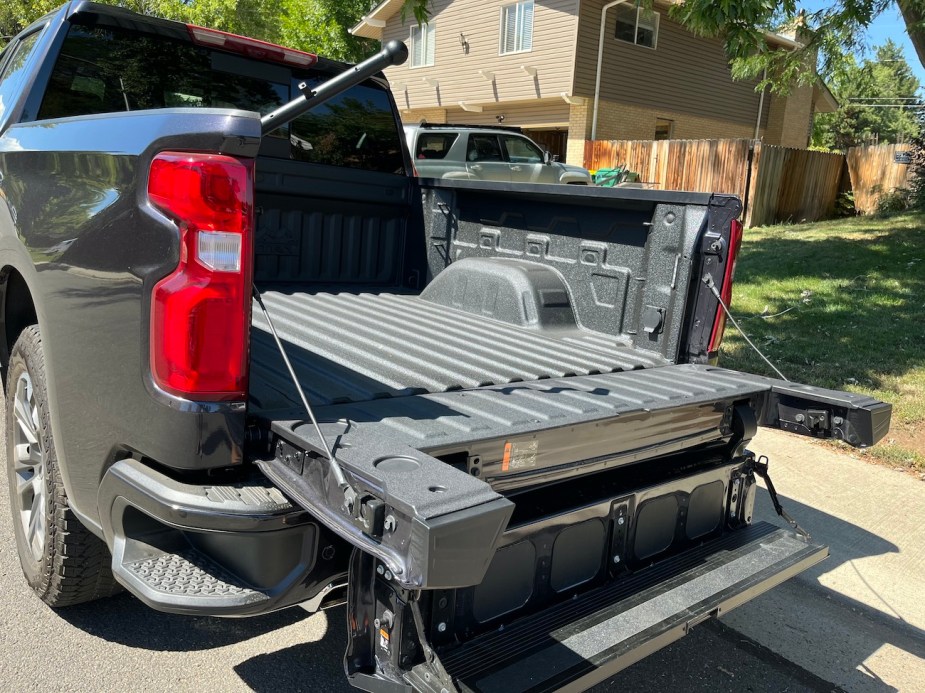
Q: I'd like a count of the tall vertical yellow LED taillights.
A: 0